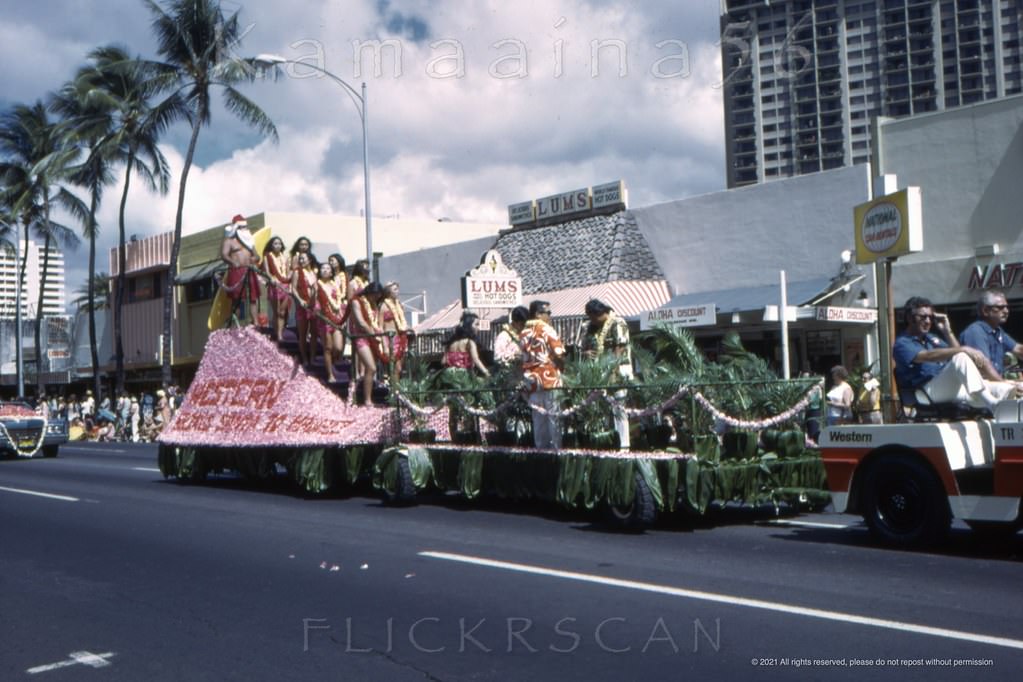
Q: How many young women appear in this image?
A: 9